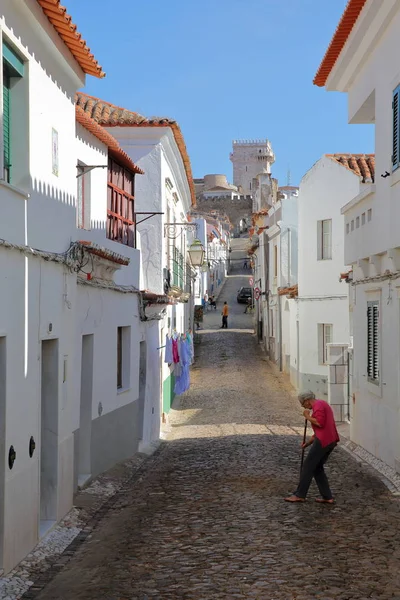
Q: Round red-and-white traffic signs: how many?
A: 2